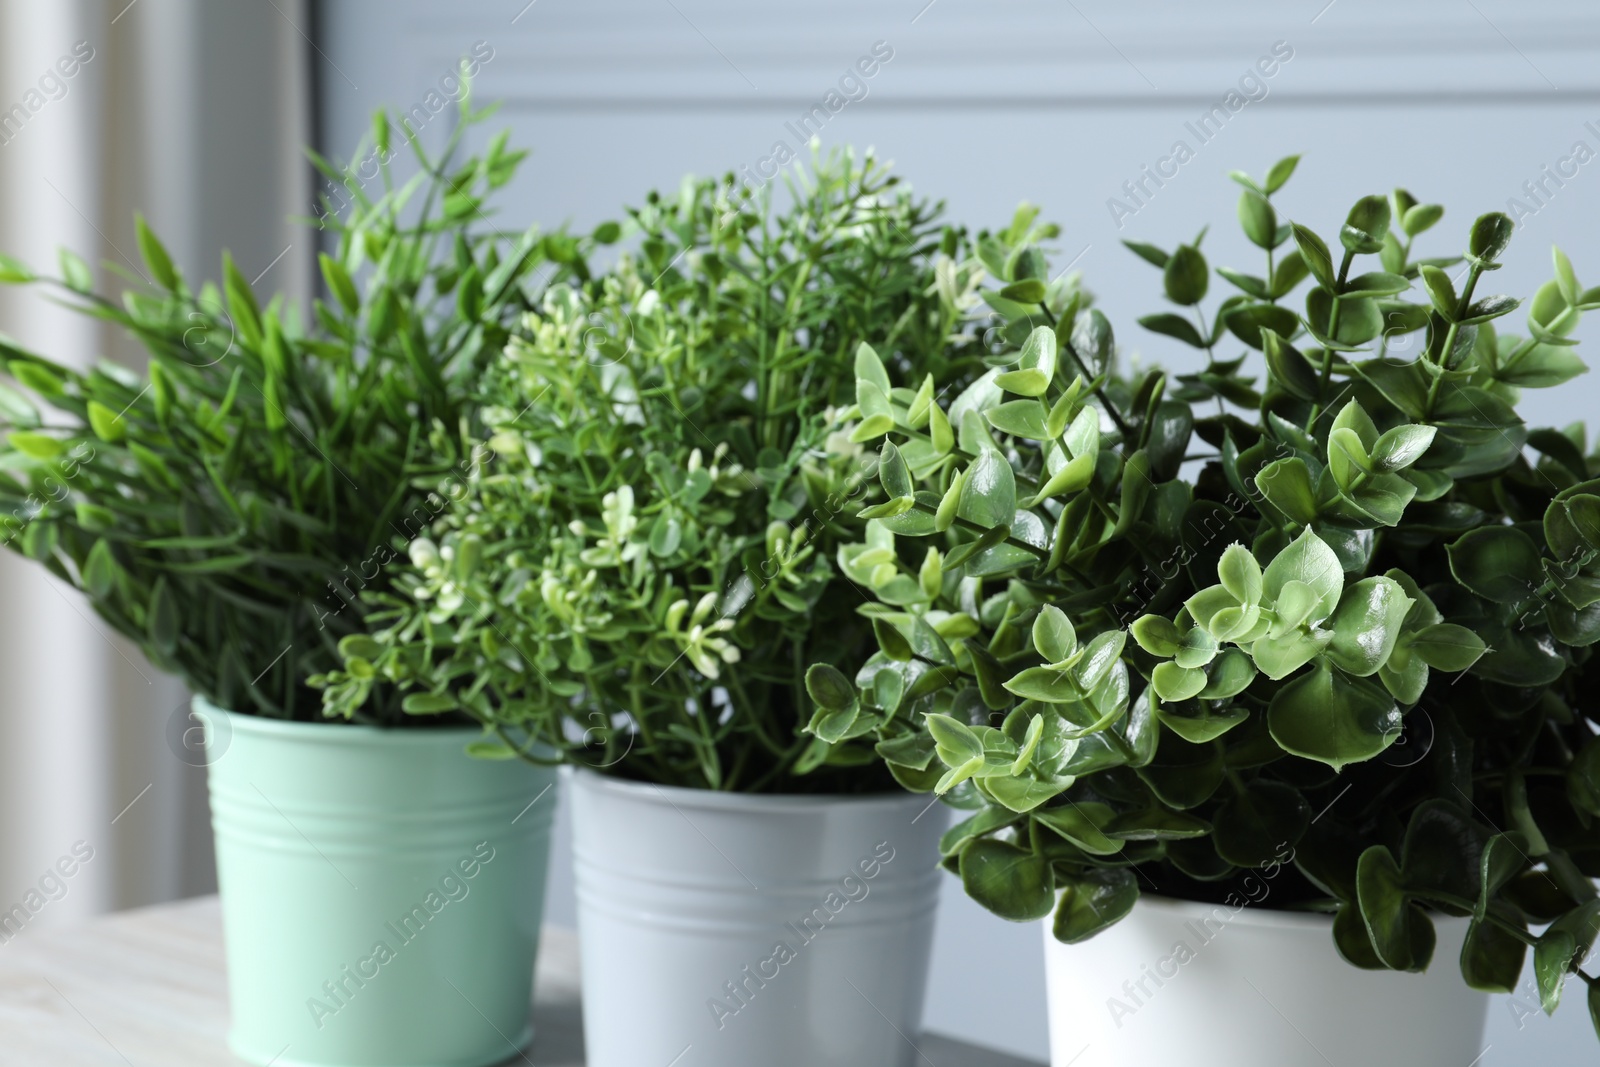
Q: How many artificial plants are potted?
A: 3